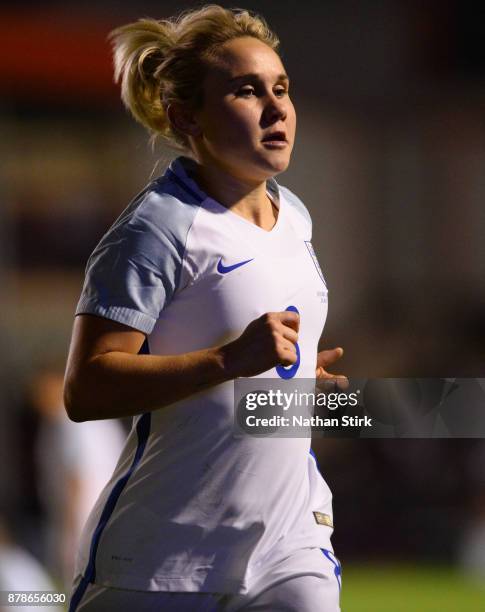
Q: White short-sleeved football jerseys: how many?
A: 1